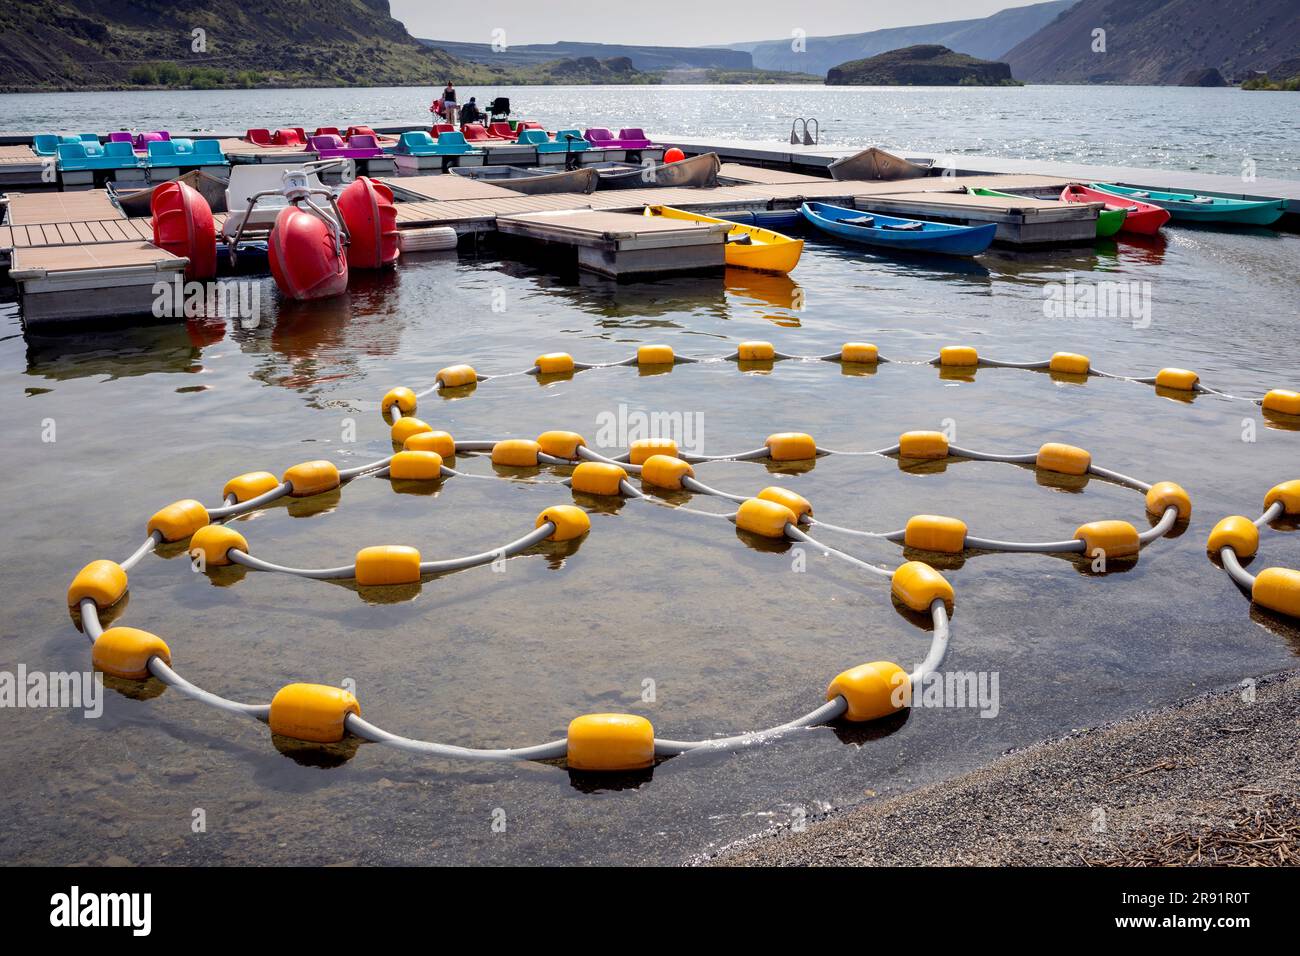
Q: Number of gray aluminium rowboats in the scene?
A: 4